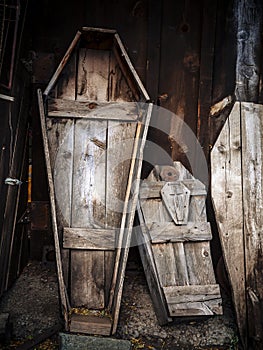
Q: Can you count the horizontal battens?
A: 5